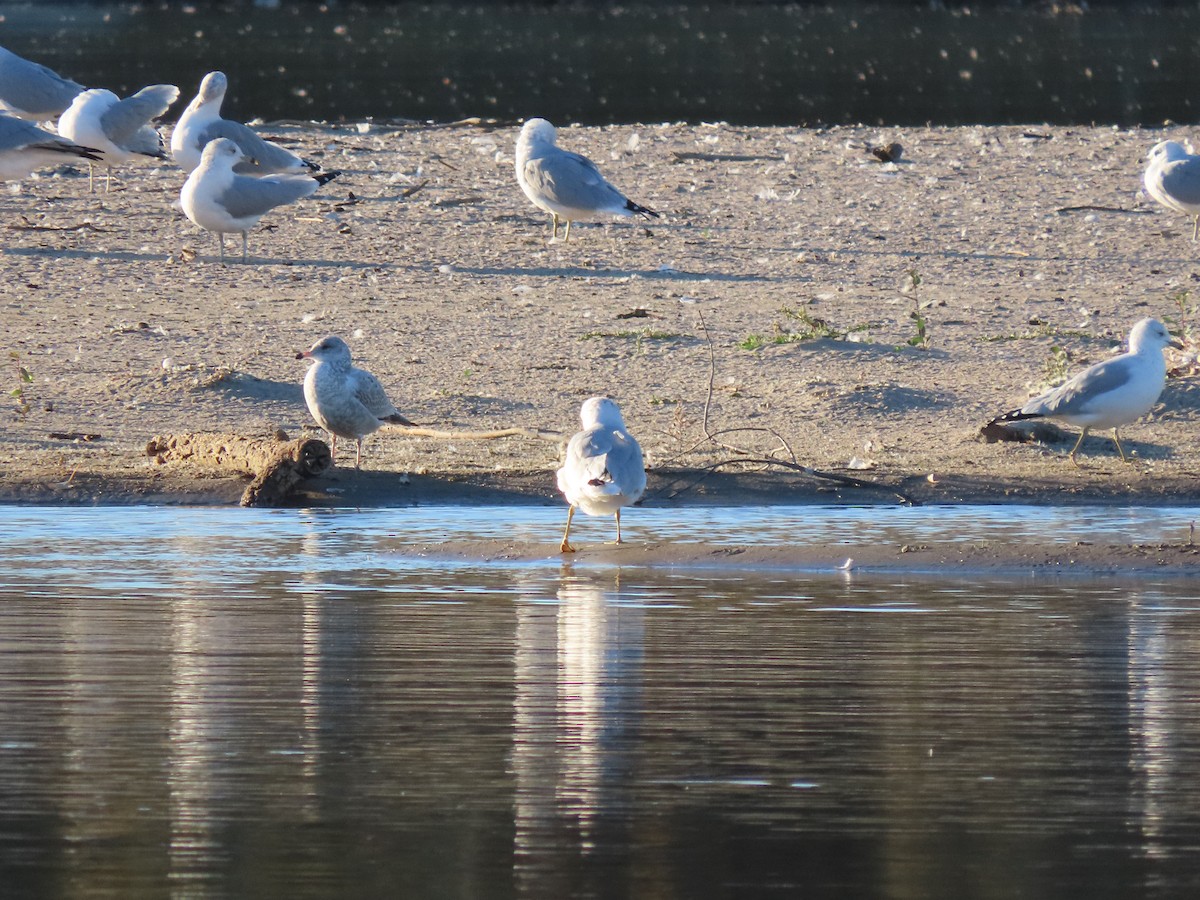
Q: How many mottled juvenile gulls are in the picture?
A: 1